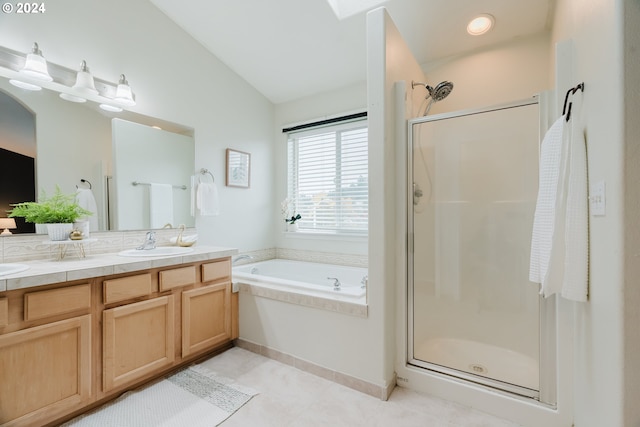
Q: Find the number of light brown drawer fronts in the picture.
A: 5